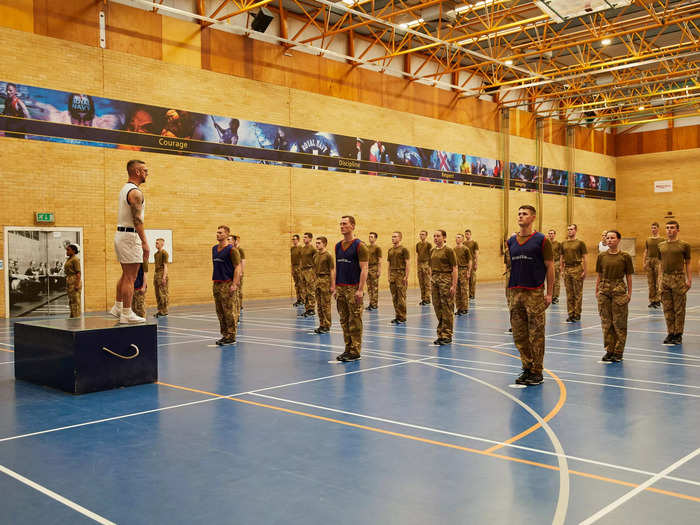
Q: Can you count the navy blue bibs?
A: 4